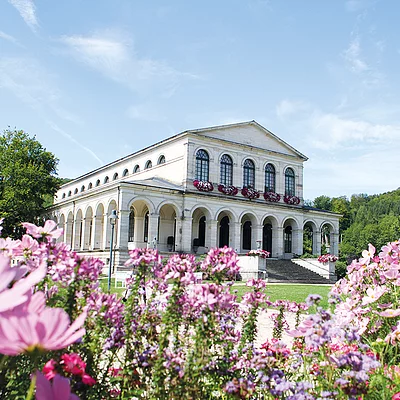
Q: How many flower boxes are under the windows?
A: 5